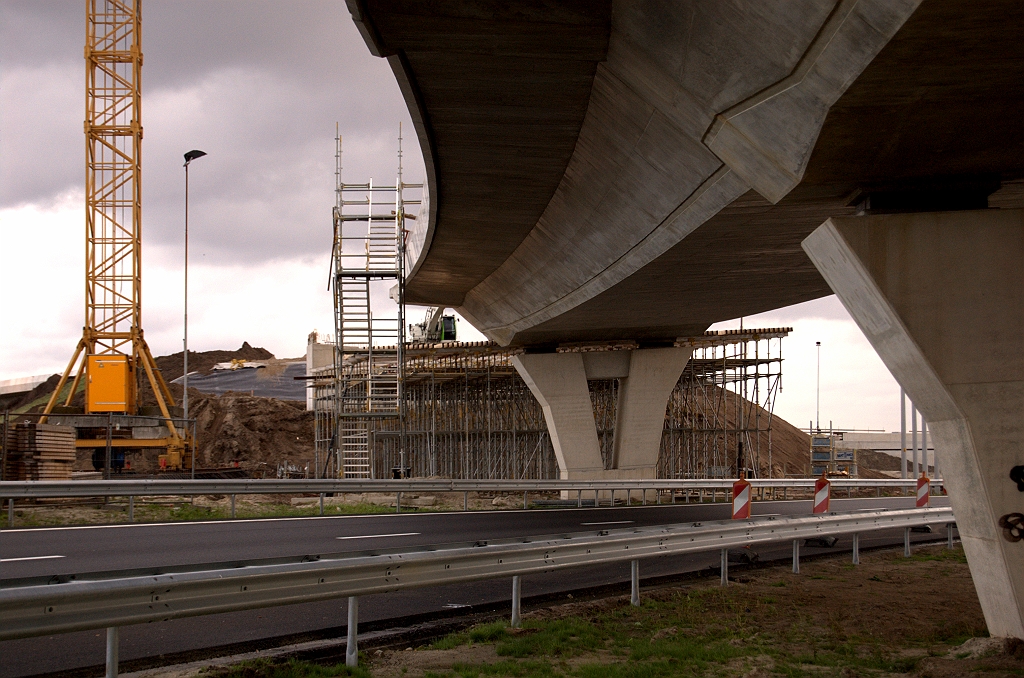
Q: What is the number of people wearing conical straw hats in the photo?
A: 0